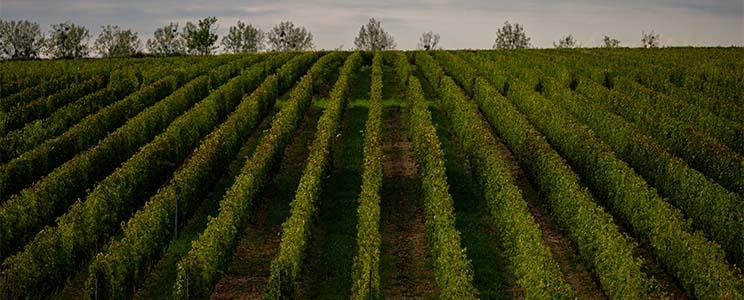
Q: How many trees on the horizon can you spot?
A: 13